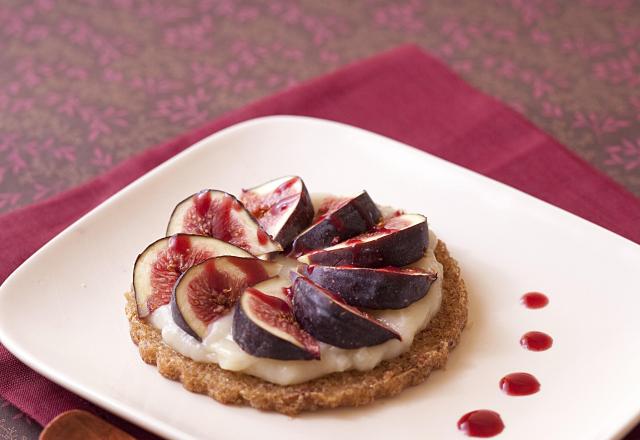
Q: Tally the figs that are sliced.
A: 9